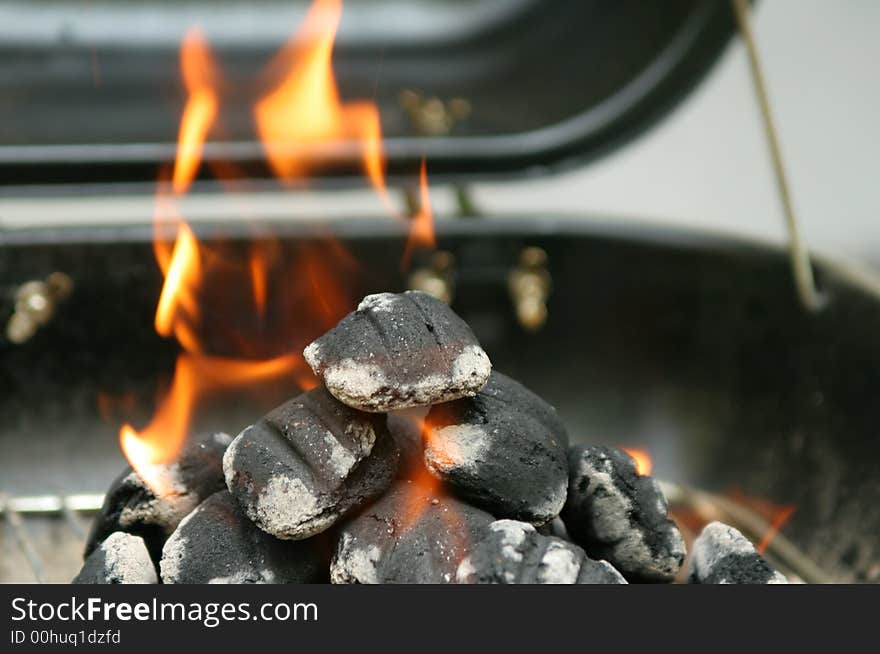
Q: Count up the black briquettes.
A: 10